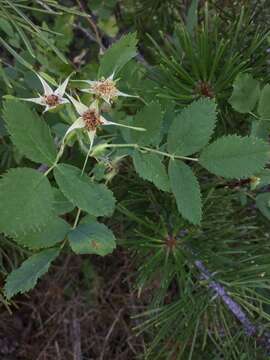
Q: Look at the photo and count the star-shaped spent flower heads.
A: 3